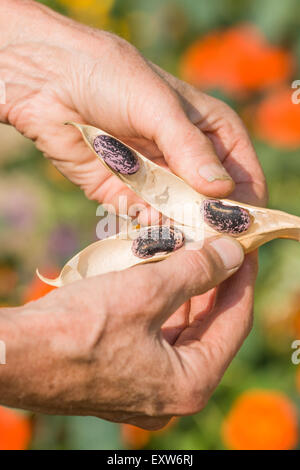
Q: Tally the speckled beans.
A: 3